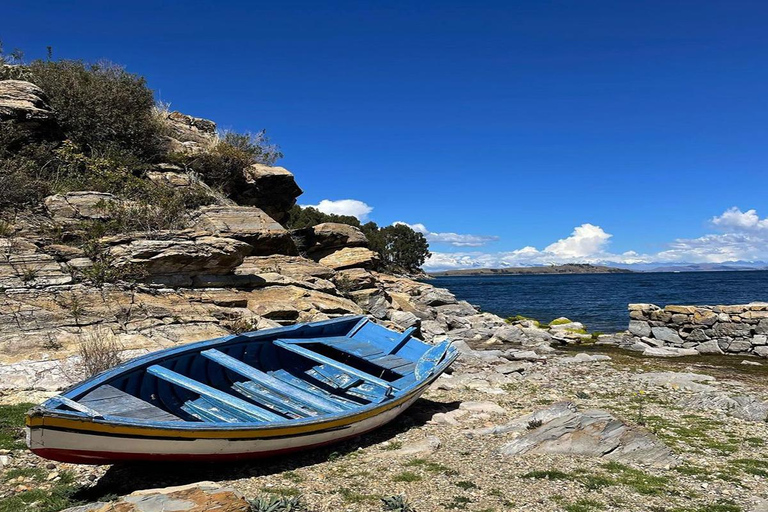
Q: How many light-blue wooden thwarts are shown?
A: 3